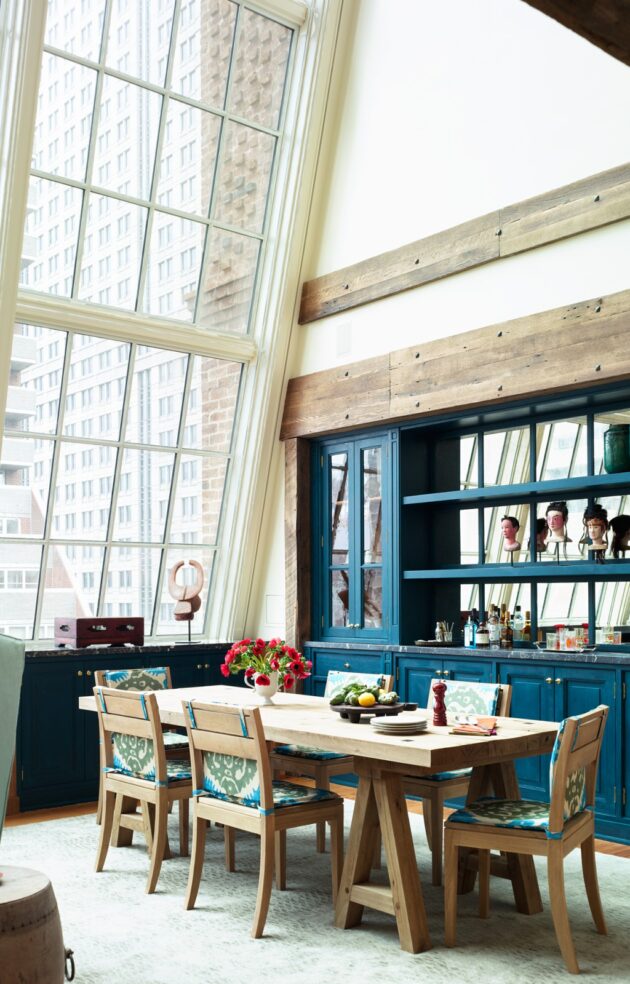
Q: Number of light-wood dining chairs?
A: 6